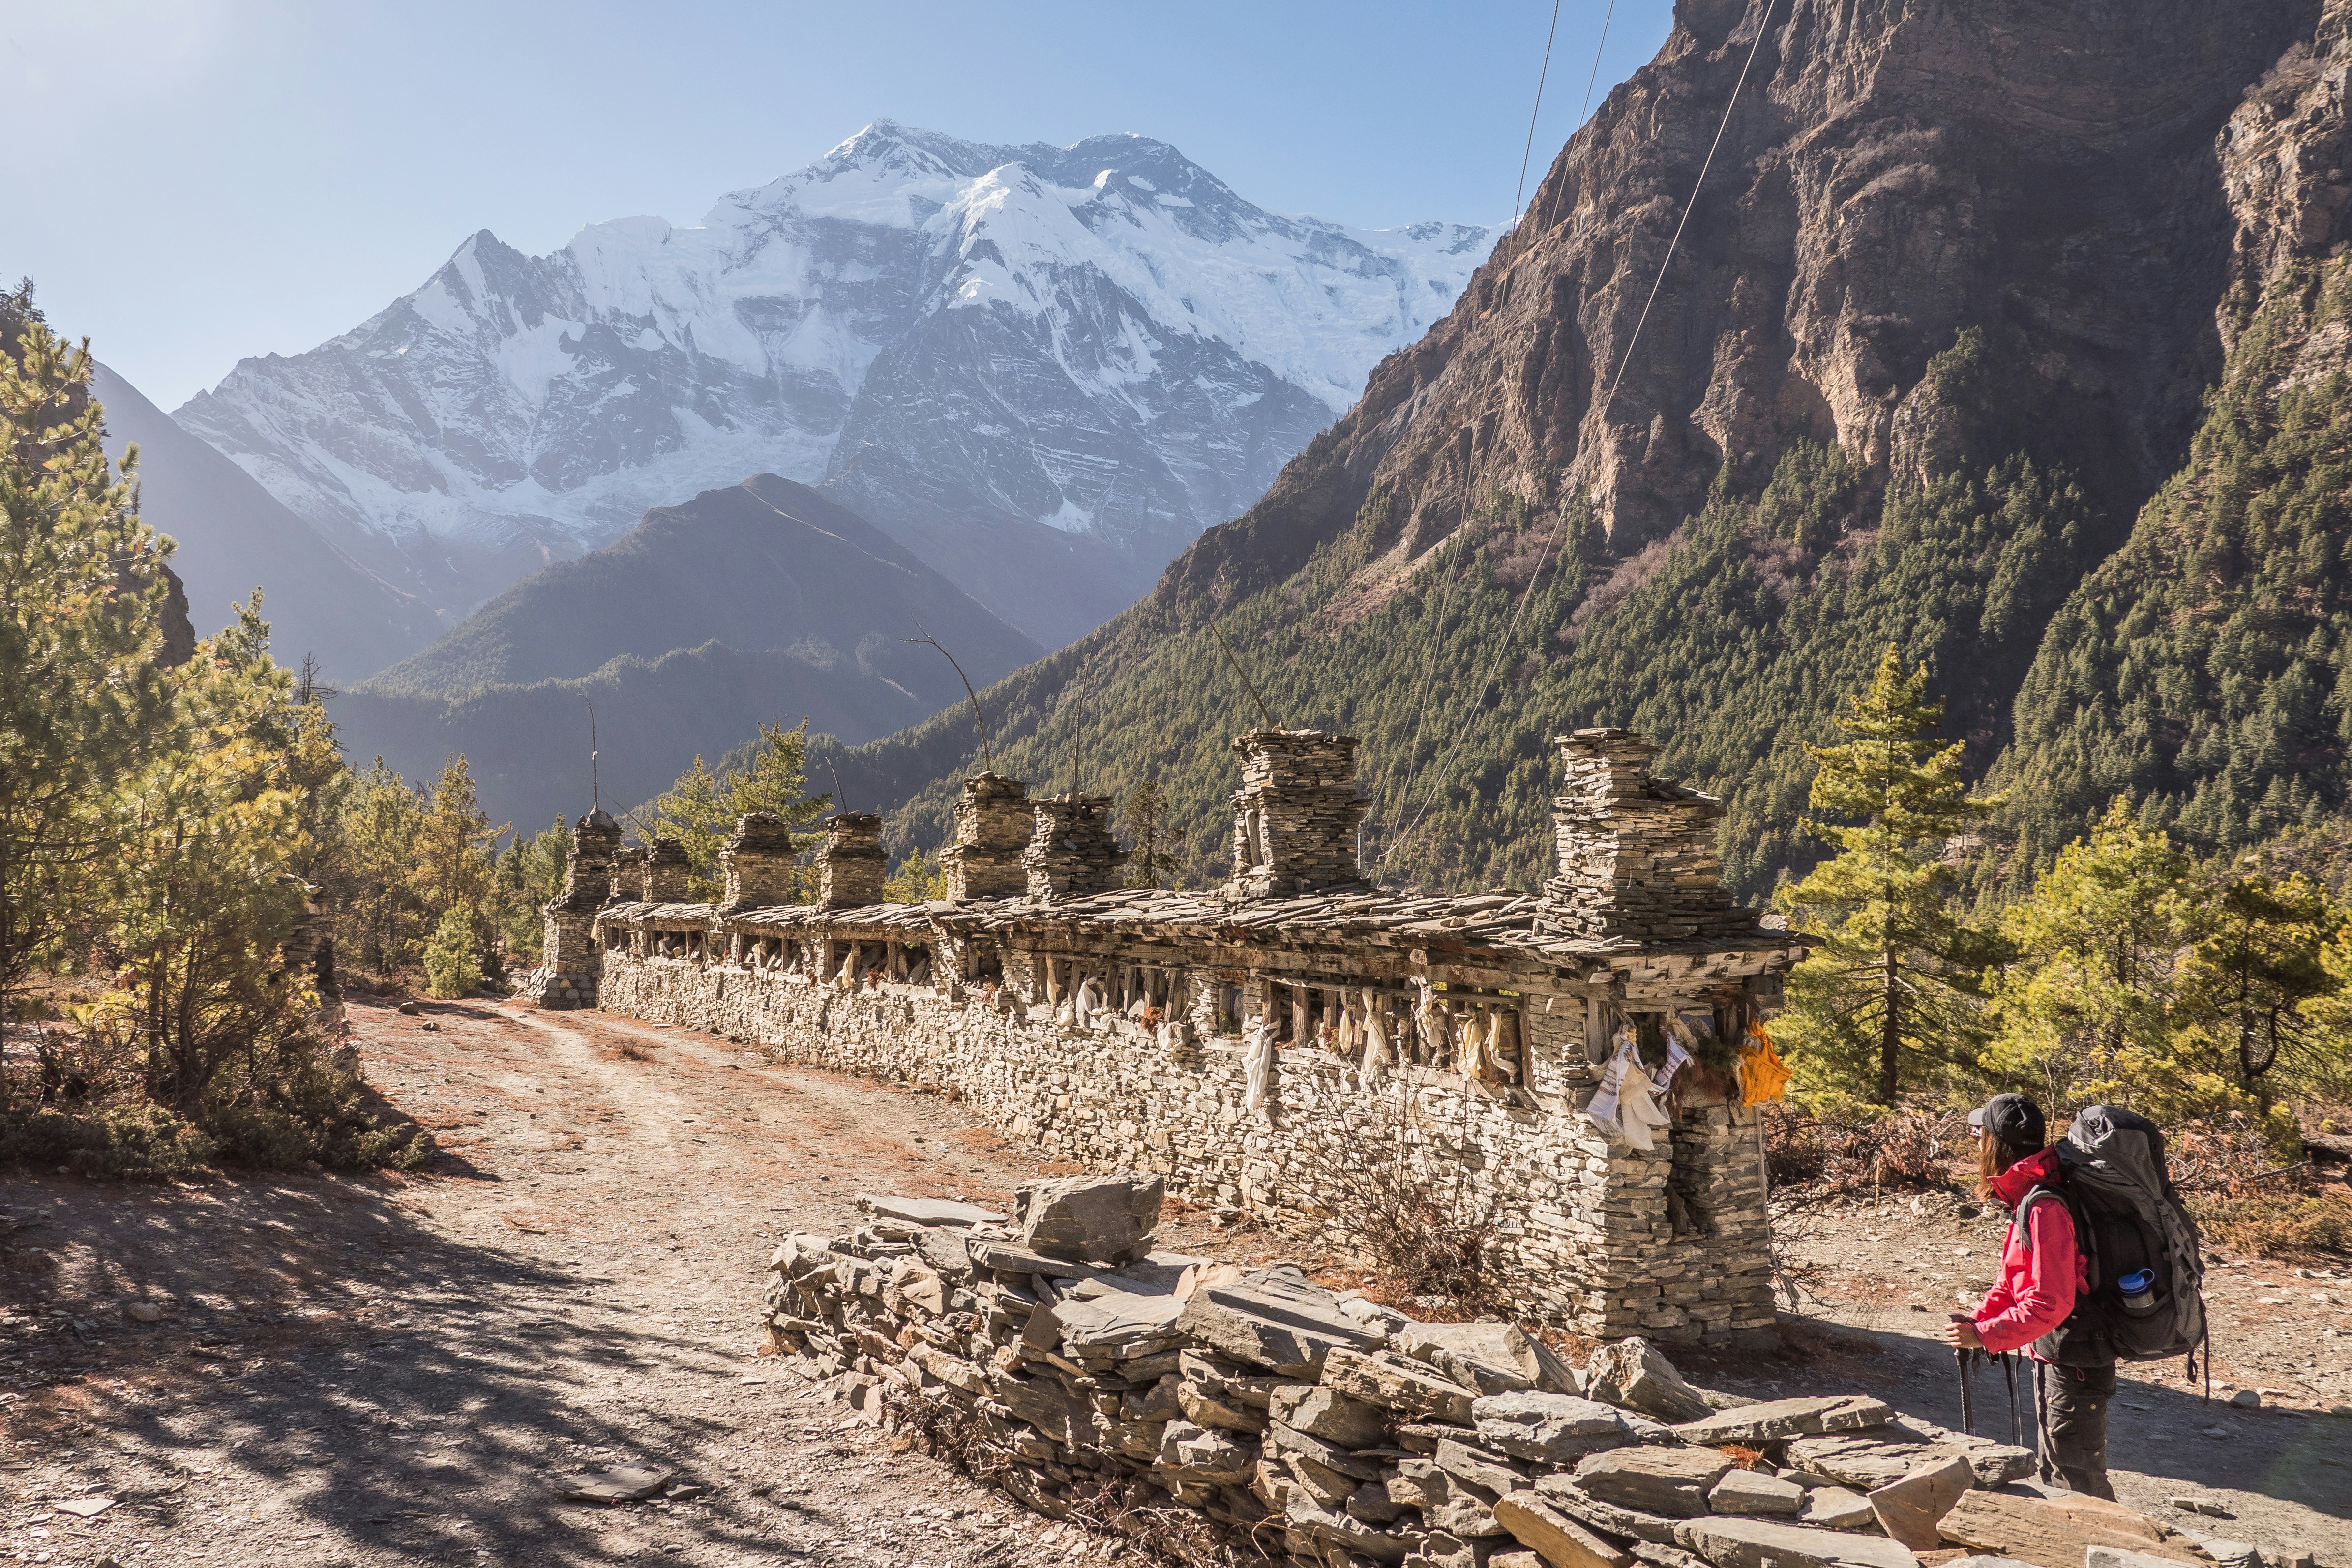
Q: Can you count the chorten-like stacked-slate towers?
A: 9